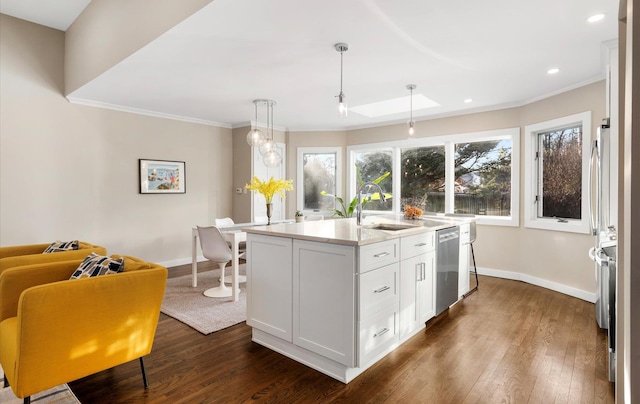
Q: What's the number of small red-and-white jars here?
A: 0